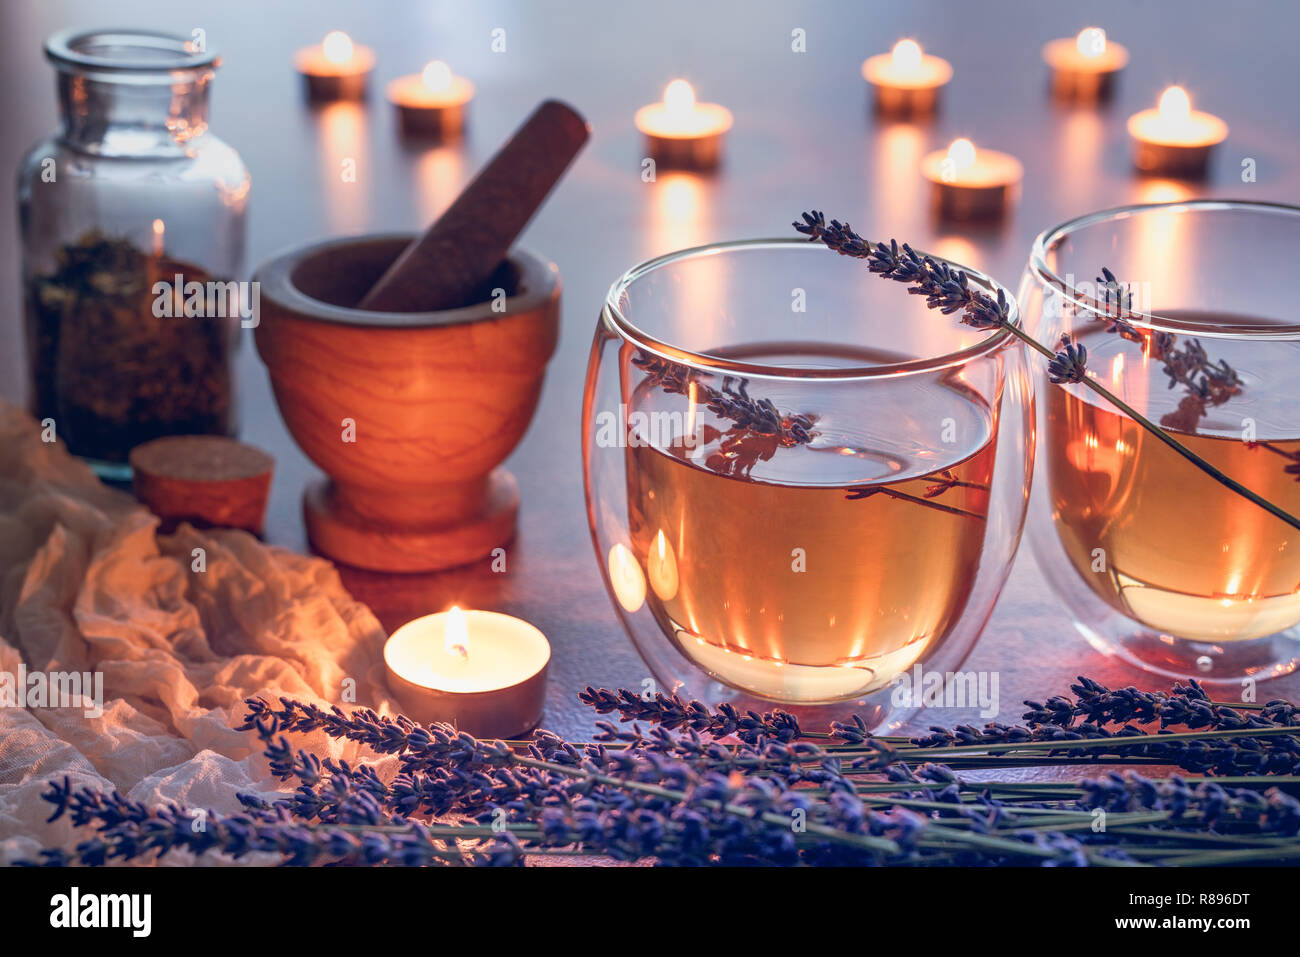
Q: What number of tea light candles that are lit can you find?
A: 8